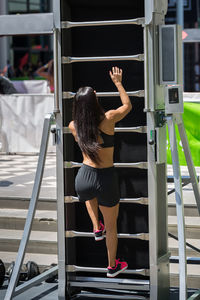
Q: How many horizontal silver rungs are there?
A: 8